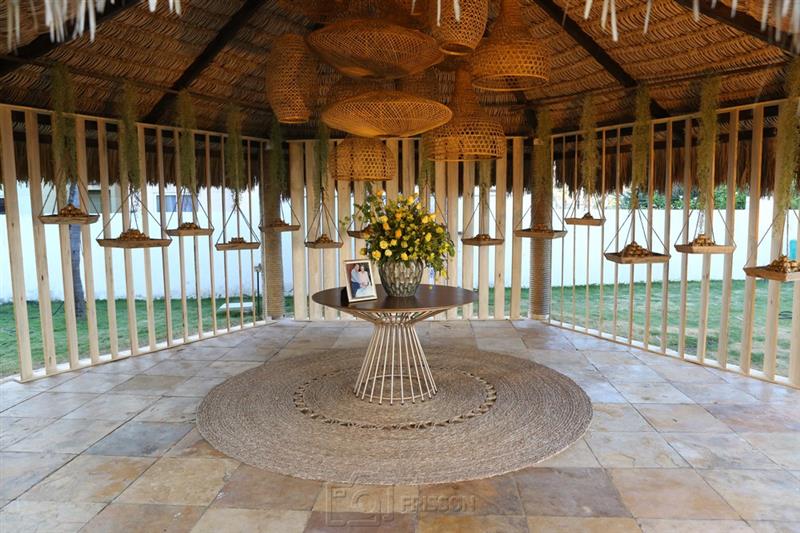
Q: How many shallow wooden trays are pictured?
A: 13